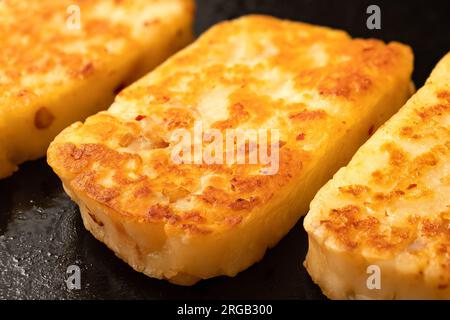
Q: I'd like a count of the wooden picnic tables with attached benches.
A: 0